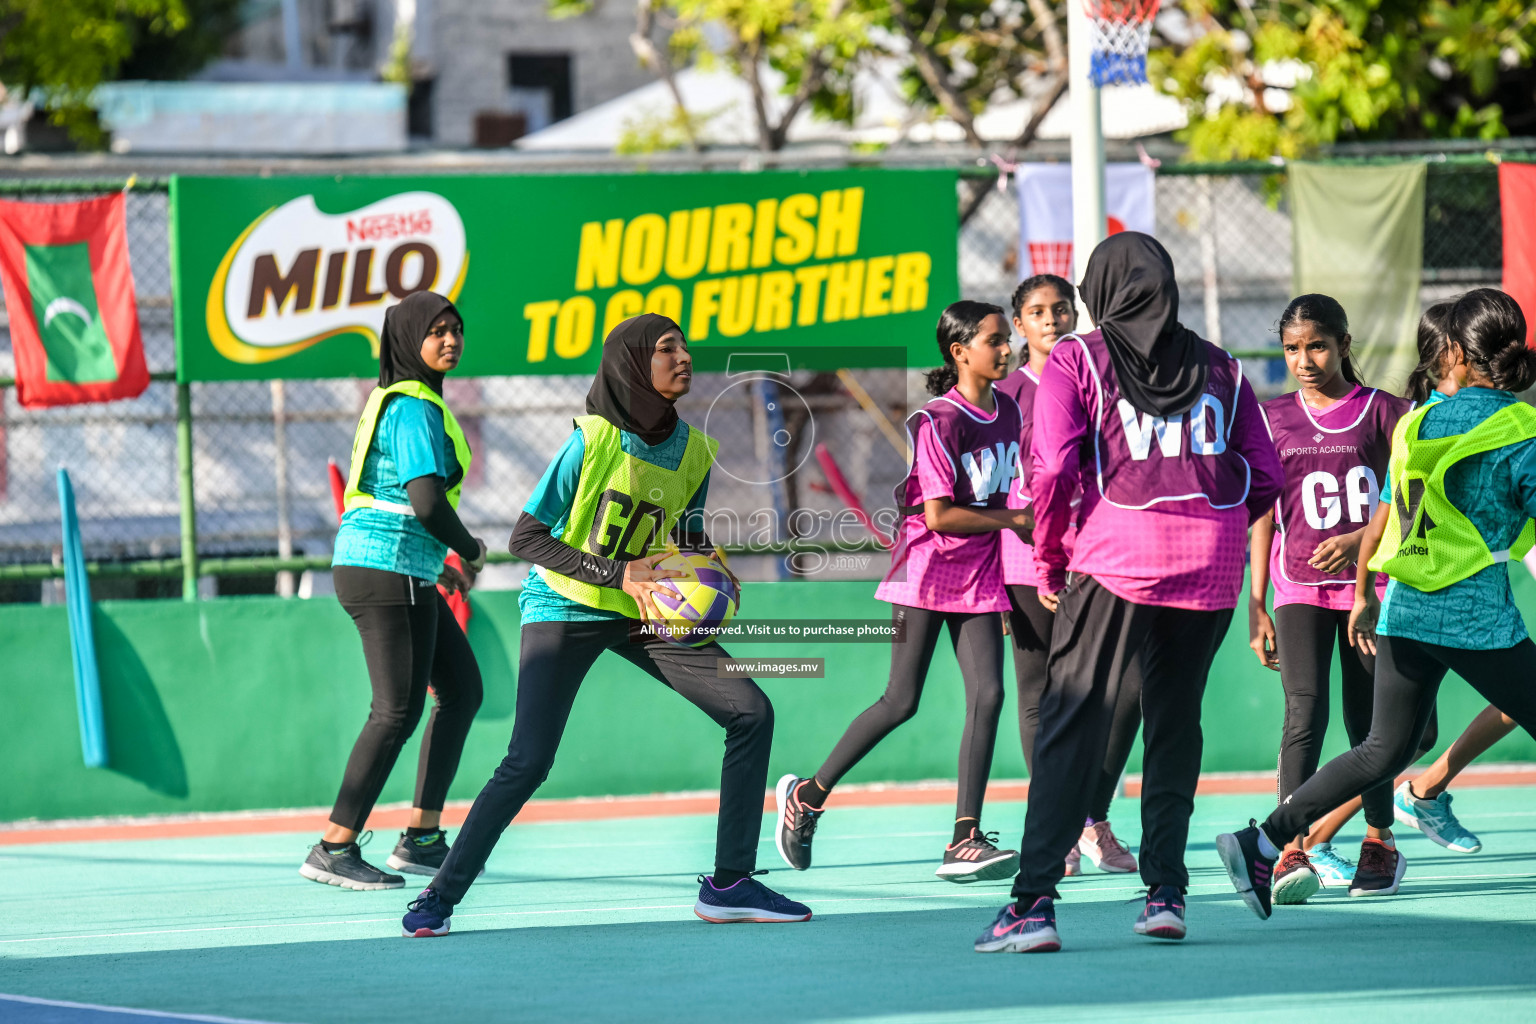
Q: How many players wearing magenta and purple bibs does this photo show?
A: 4